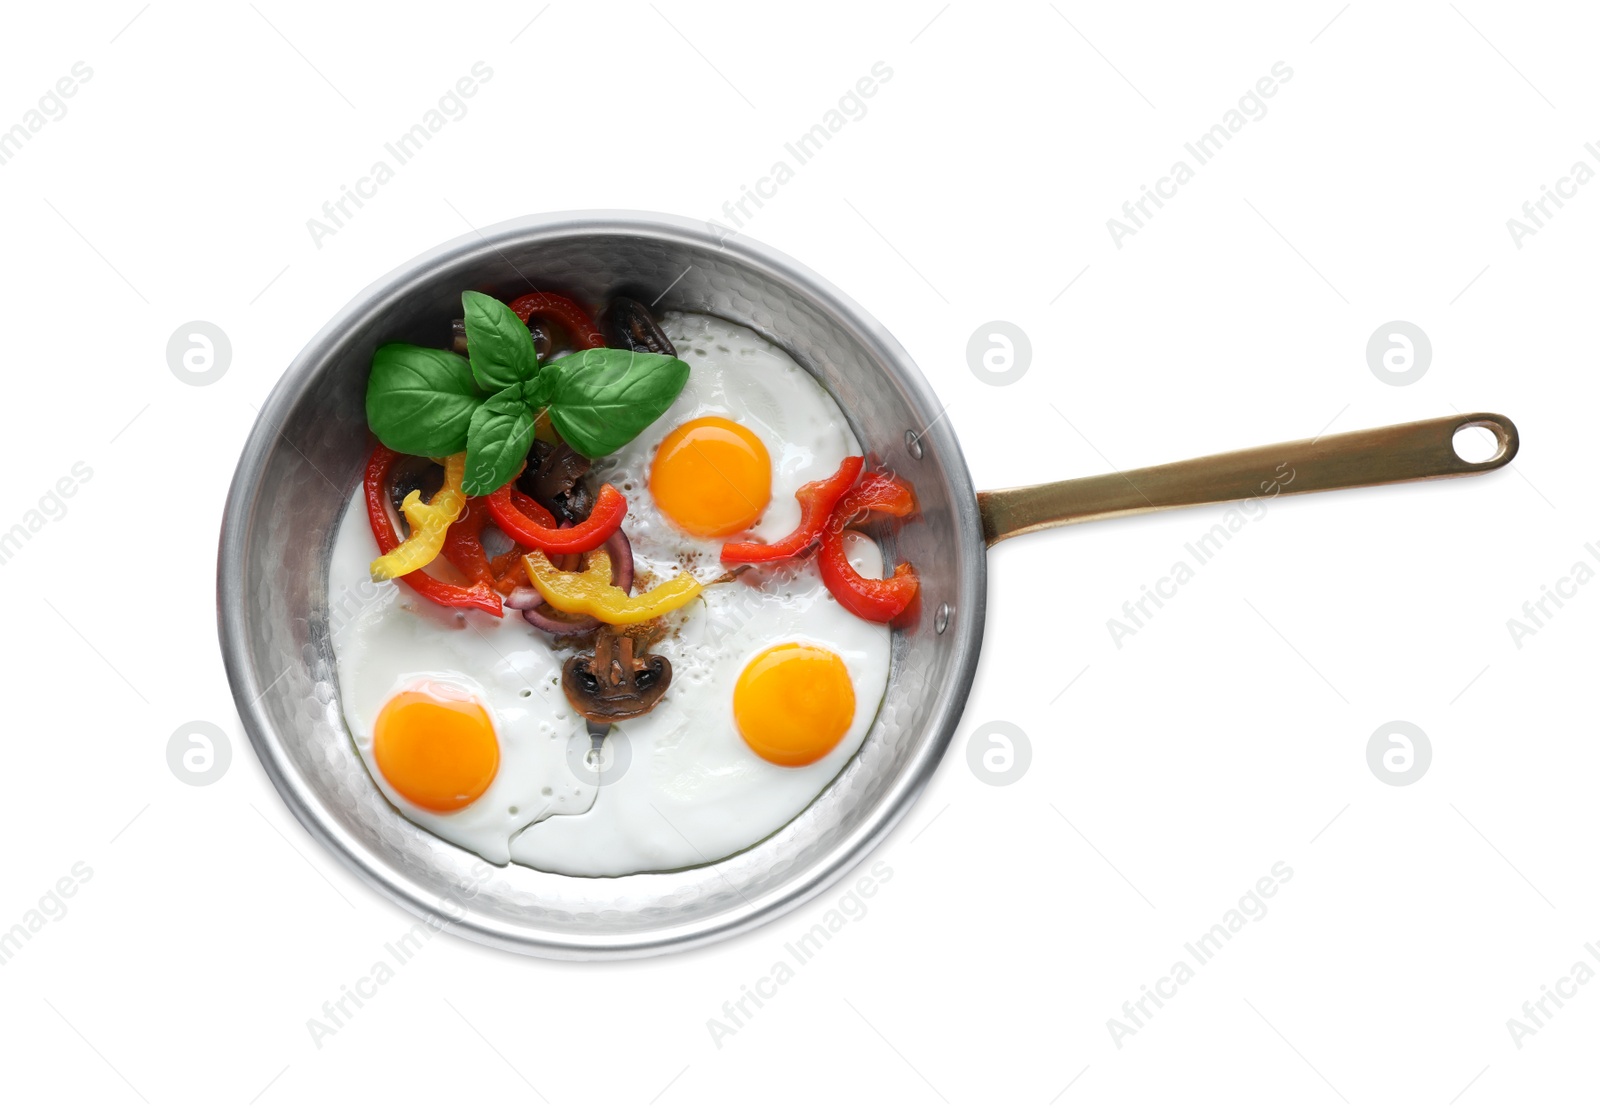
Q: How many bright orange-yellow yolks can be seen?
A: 3